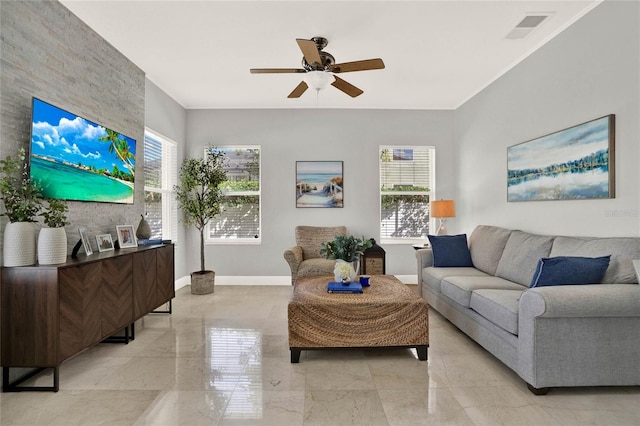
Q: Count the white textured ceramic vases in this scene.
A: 2